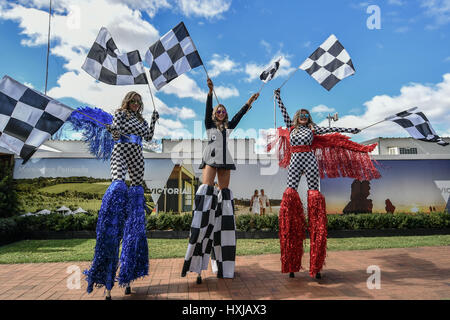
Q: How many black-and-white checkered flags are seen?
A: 6